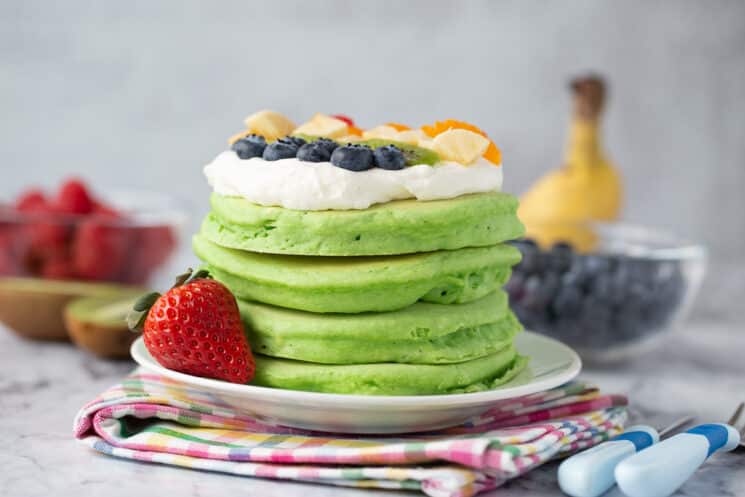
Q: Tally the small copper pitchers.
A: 0